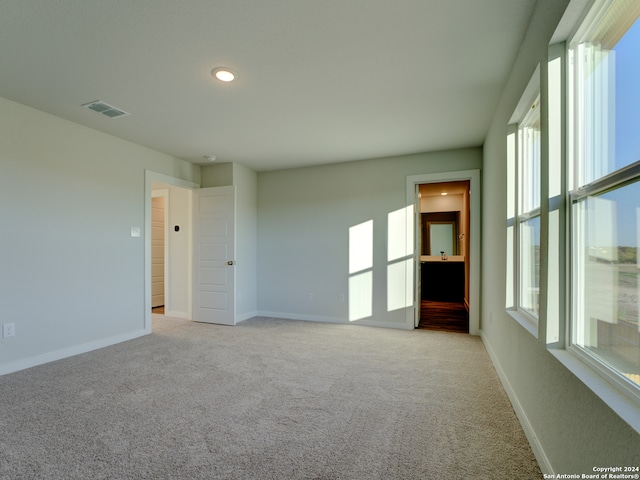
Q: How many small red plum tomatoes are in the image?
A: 0